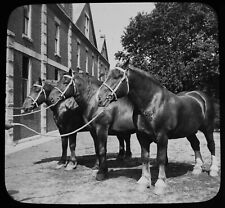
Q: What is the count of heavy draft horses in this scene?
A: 3